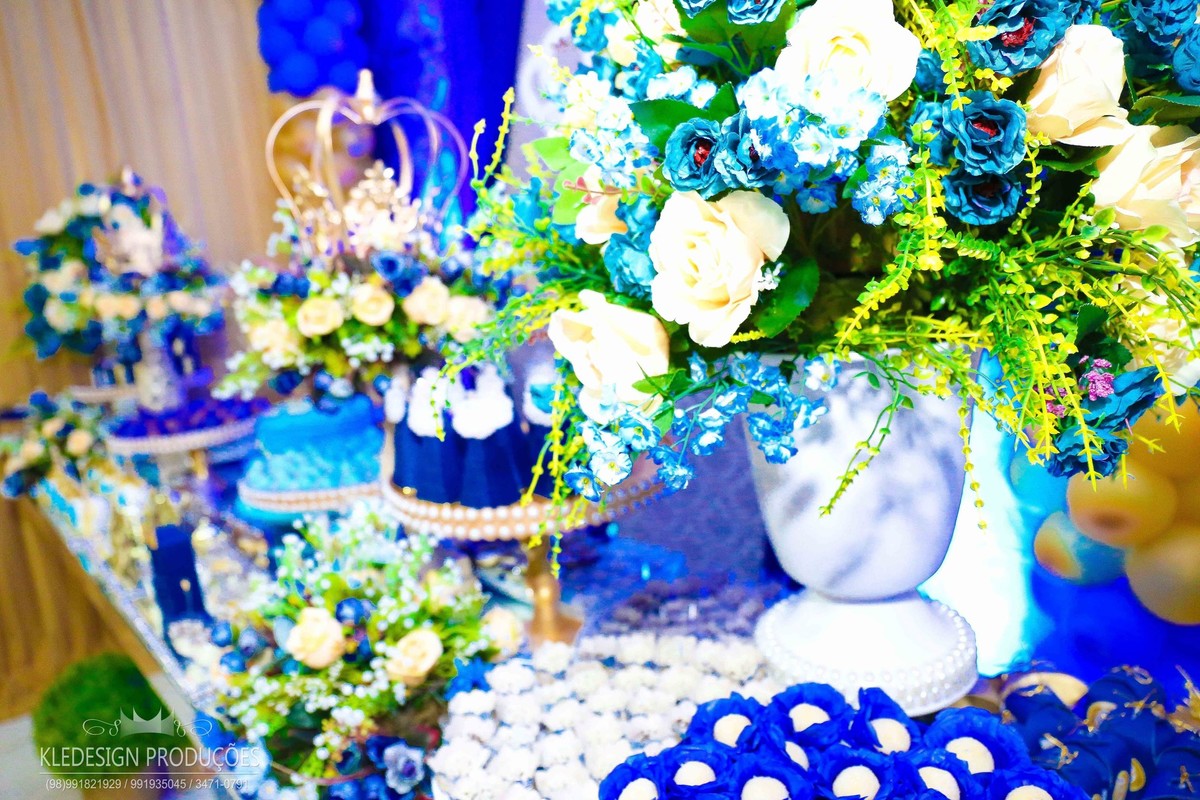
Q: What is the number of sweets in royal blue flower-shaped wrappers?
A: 11